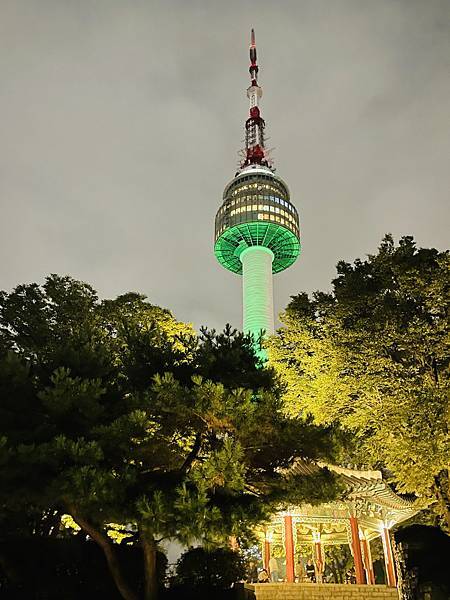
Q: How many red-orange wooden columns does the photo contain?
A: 6